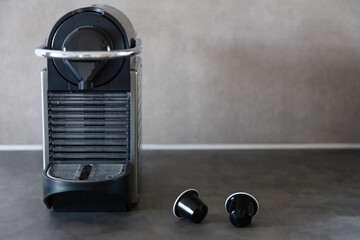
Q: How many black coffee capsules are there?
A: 2